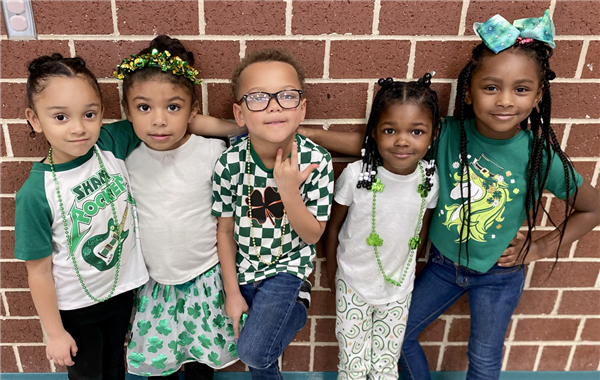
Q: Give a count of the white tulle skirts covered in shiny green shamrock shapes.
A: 1